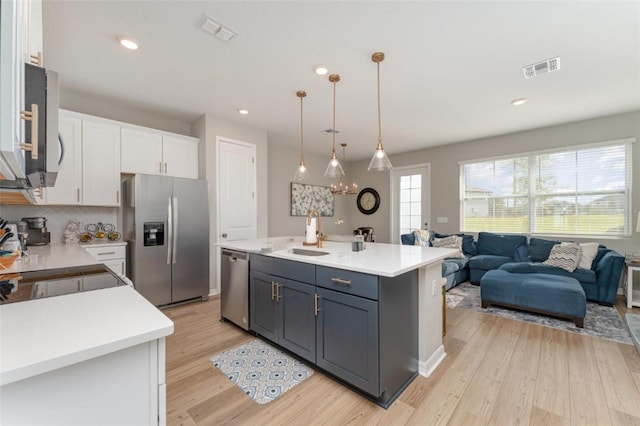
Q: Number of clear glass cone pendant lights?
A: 3